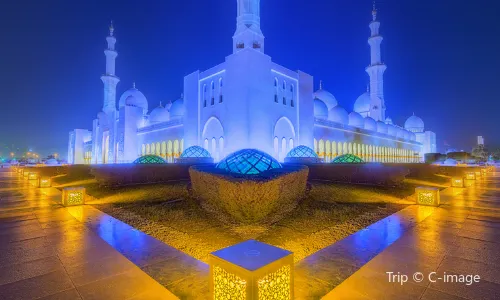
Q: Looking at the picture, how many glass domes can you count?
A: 5